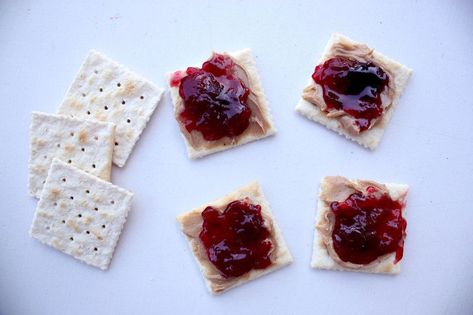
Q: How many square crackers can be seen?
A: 7